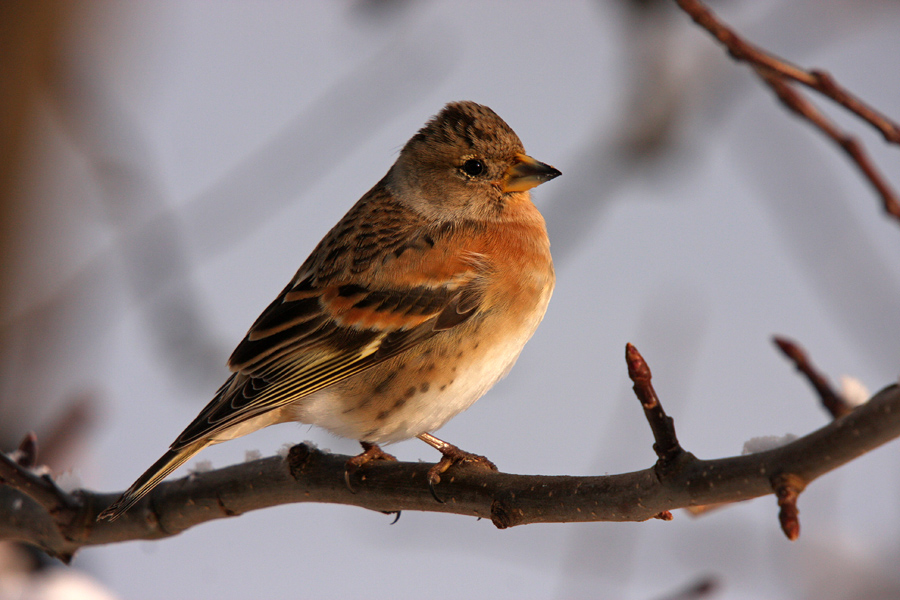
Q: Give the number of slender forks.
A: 0